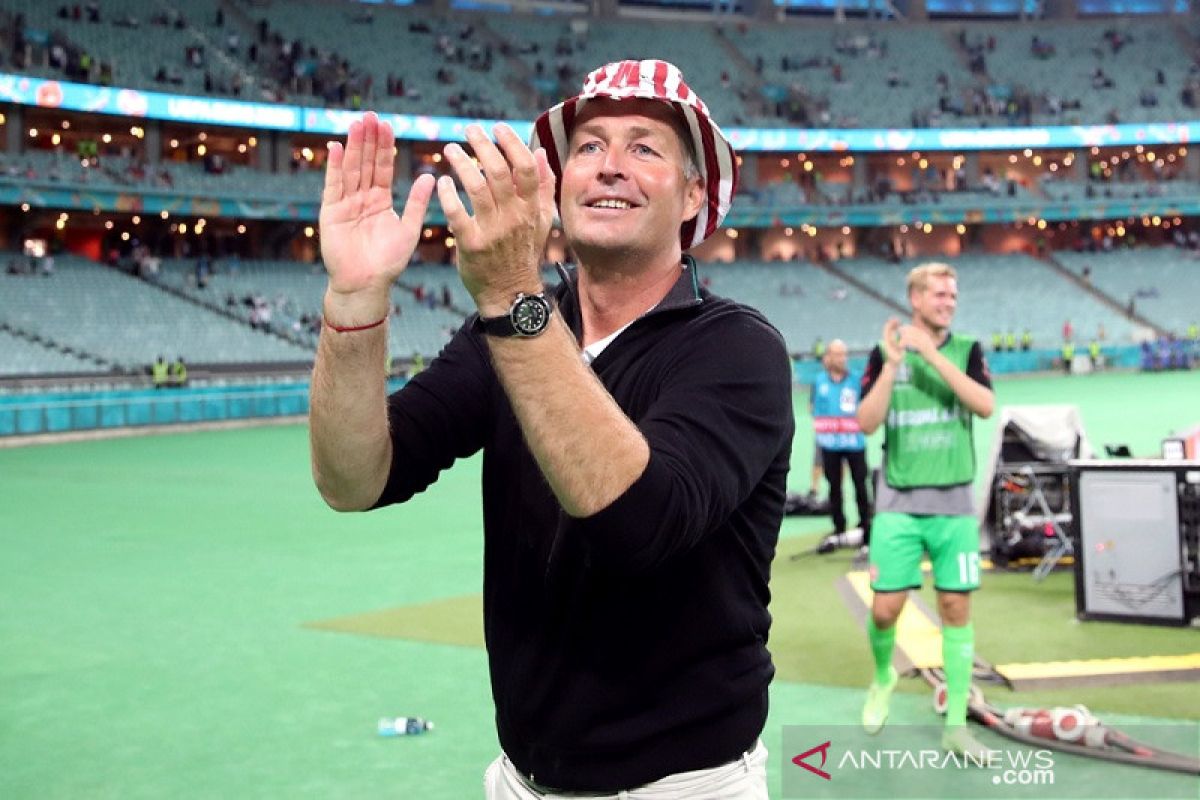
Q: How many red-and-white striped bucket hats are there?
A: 1